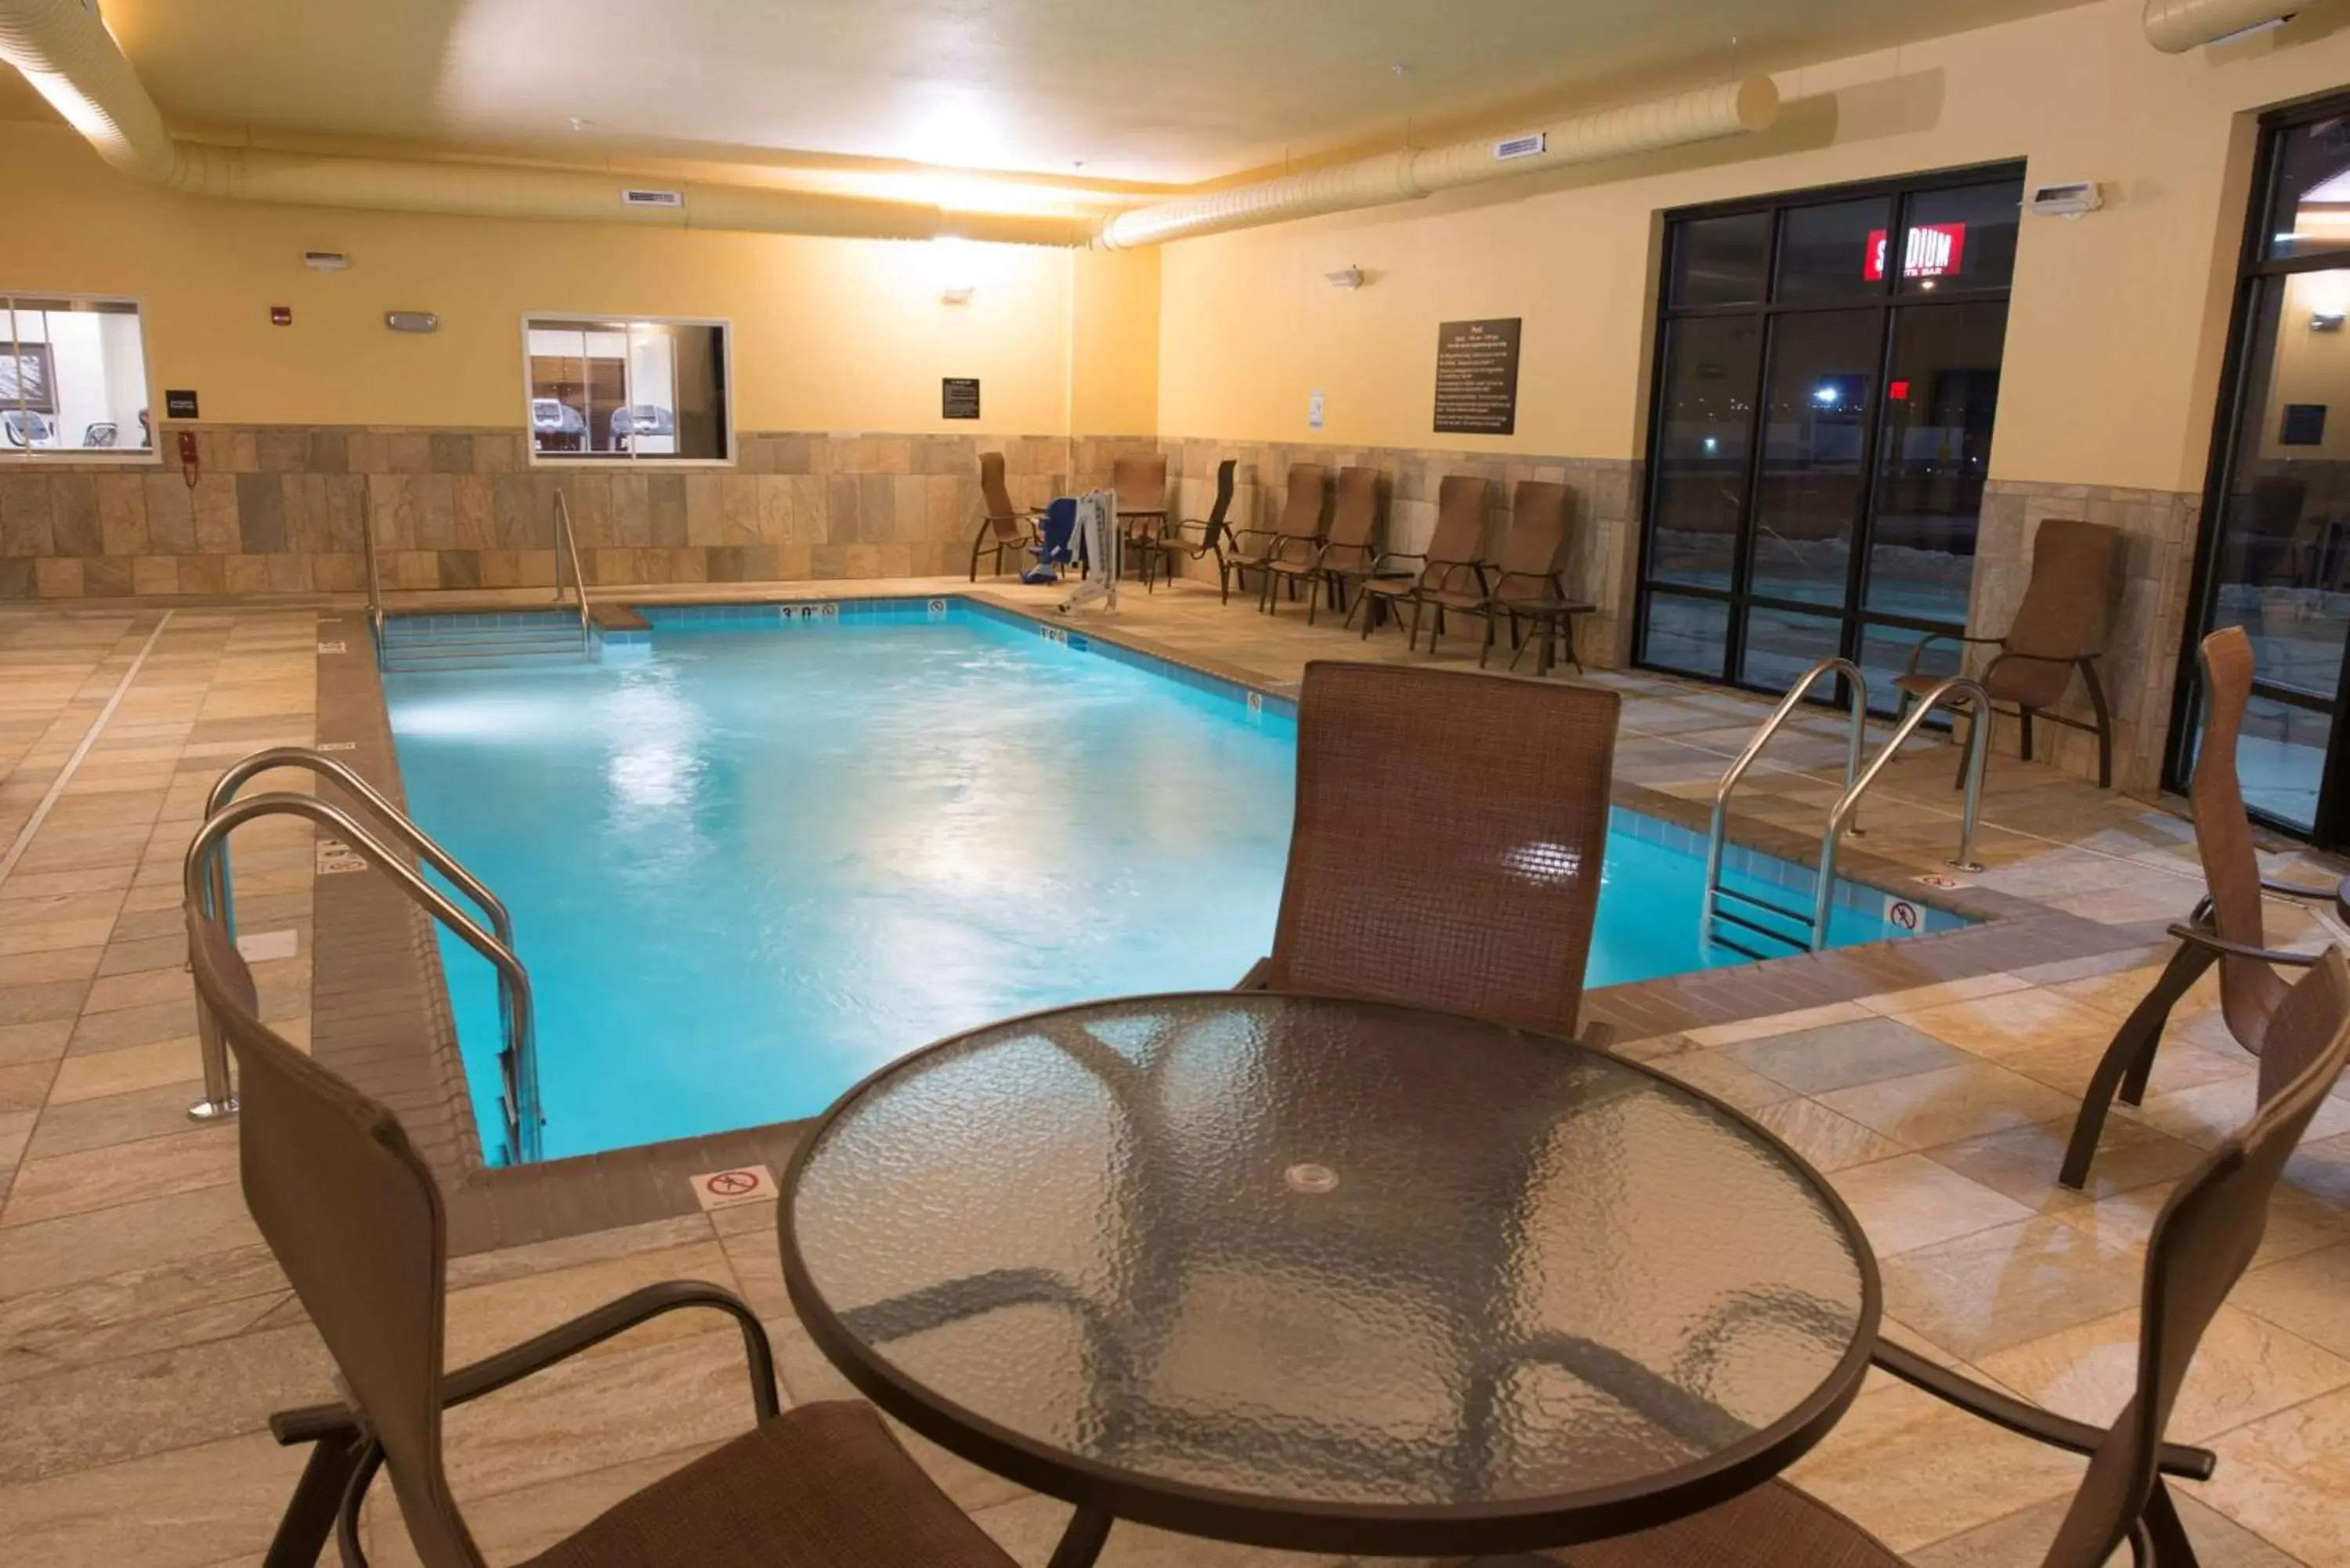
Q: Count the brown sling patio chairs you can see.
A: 12